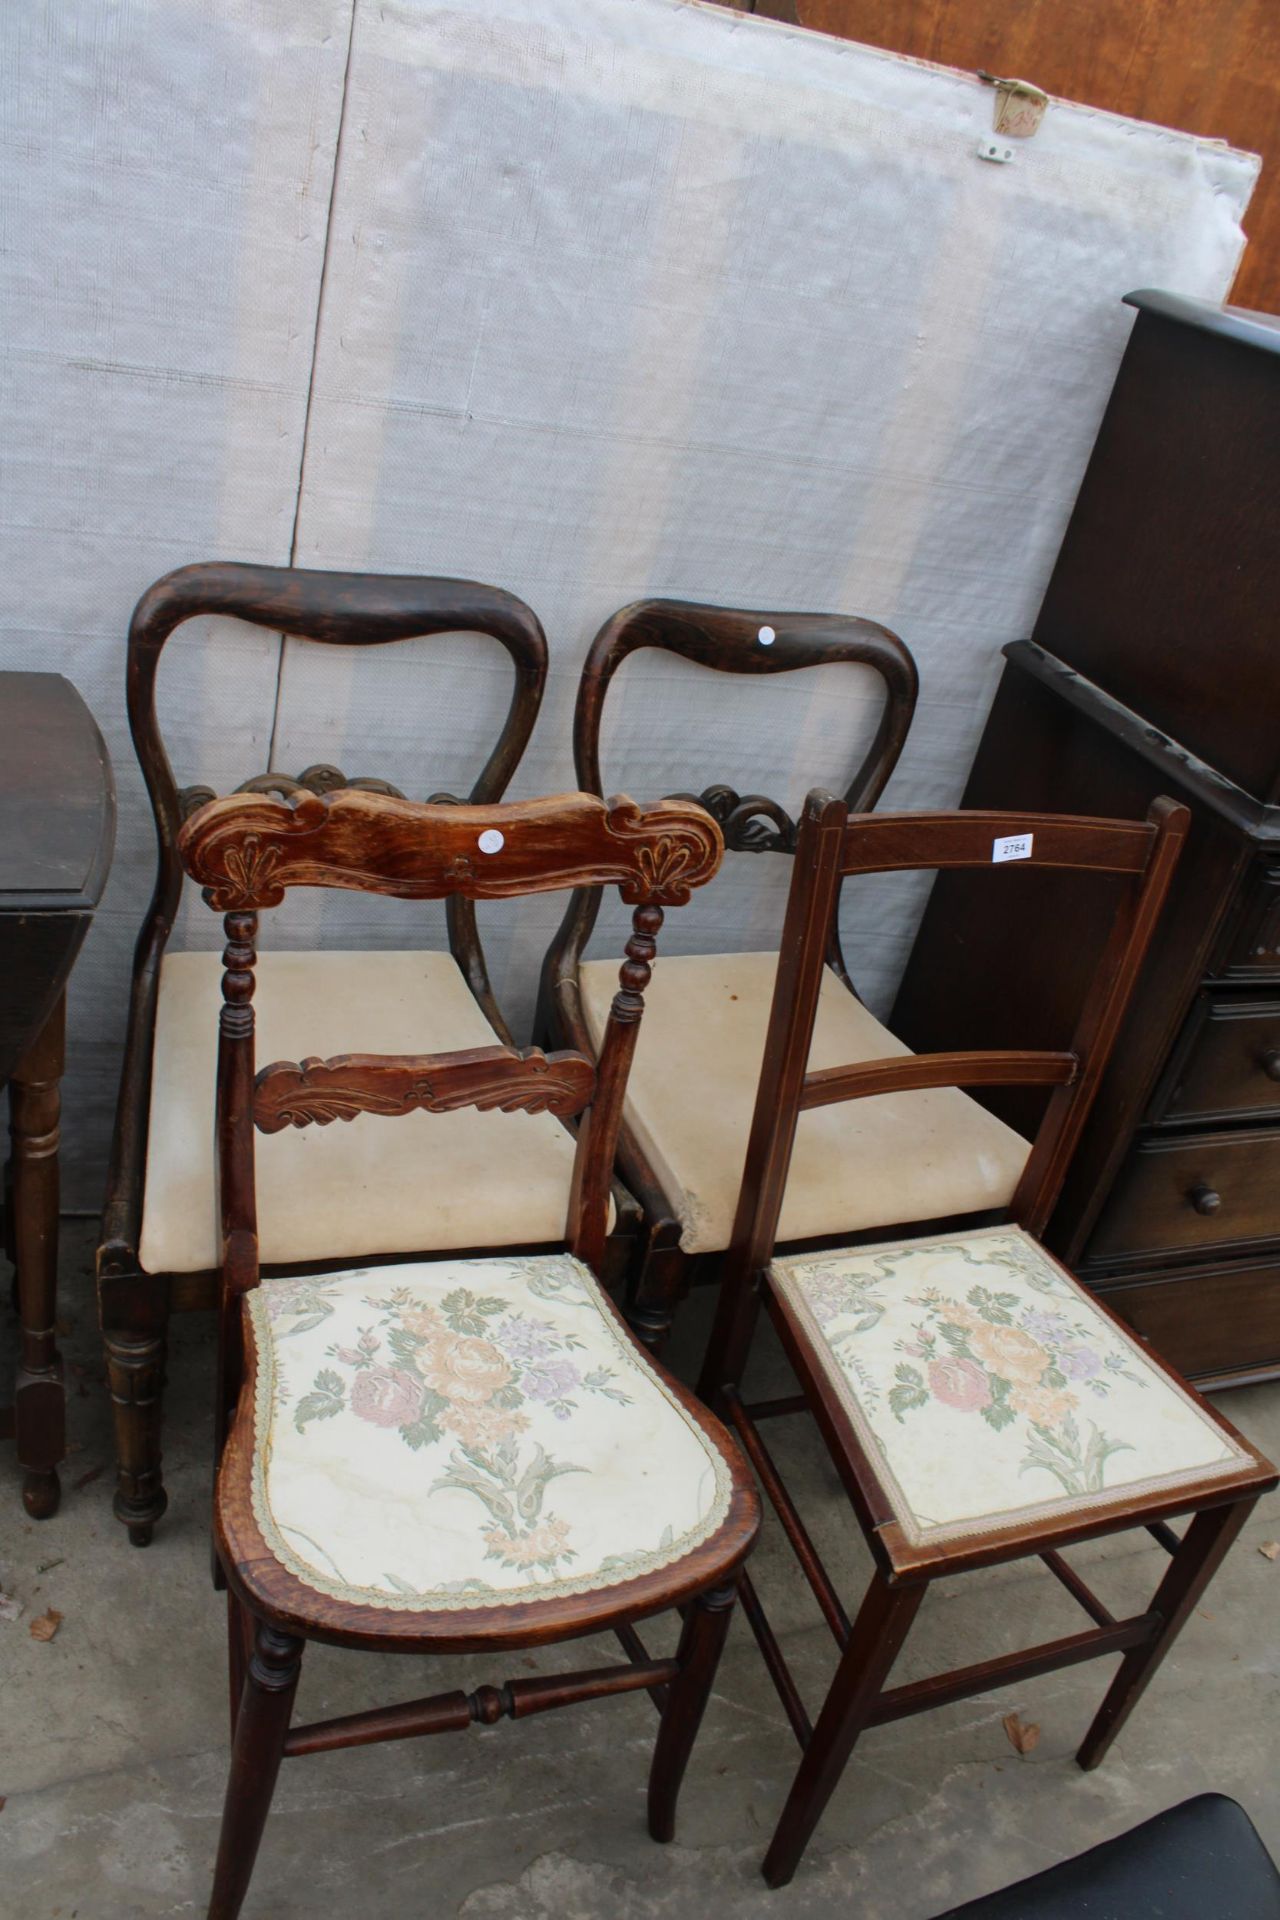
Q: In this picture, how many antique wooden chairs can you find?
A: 4